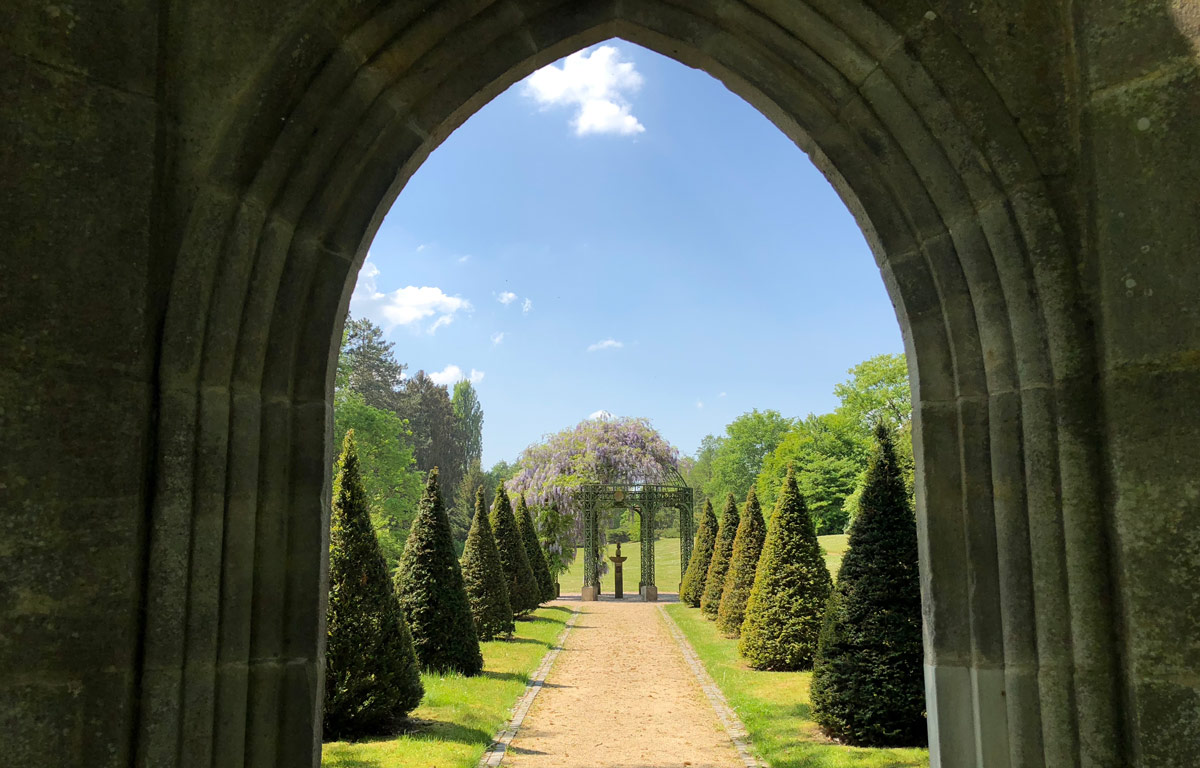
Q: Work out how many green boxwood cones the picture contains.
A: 10